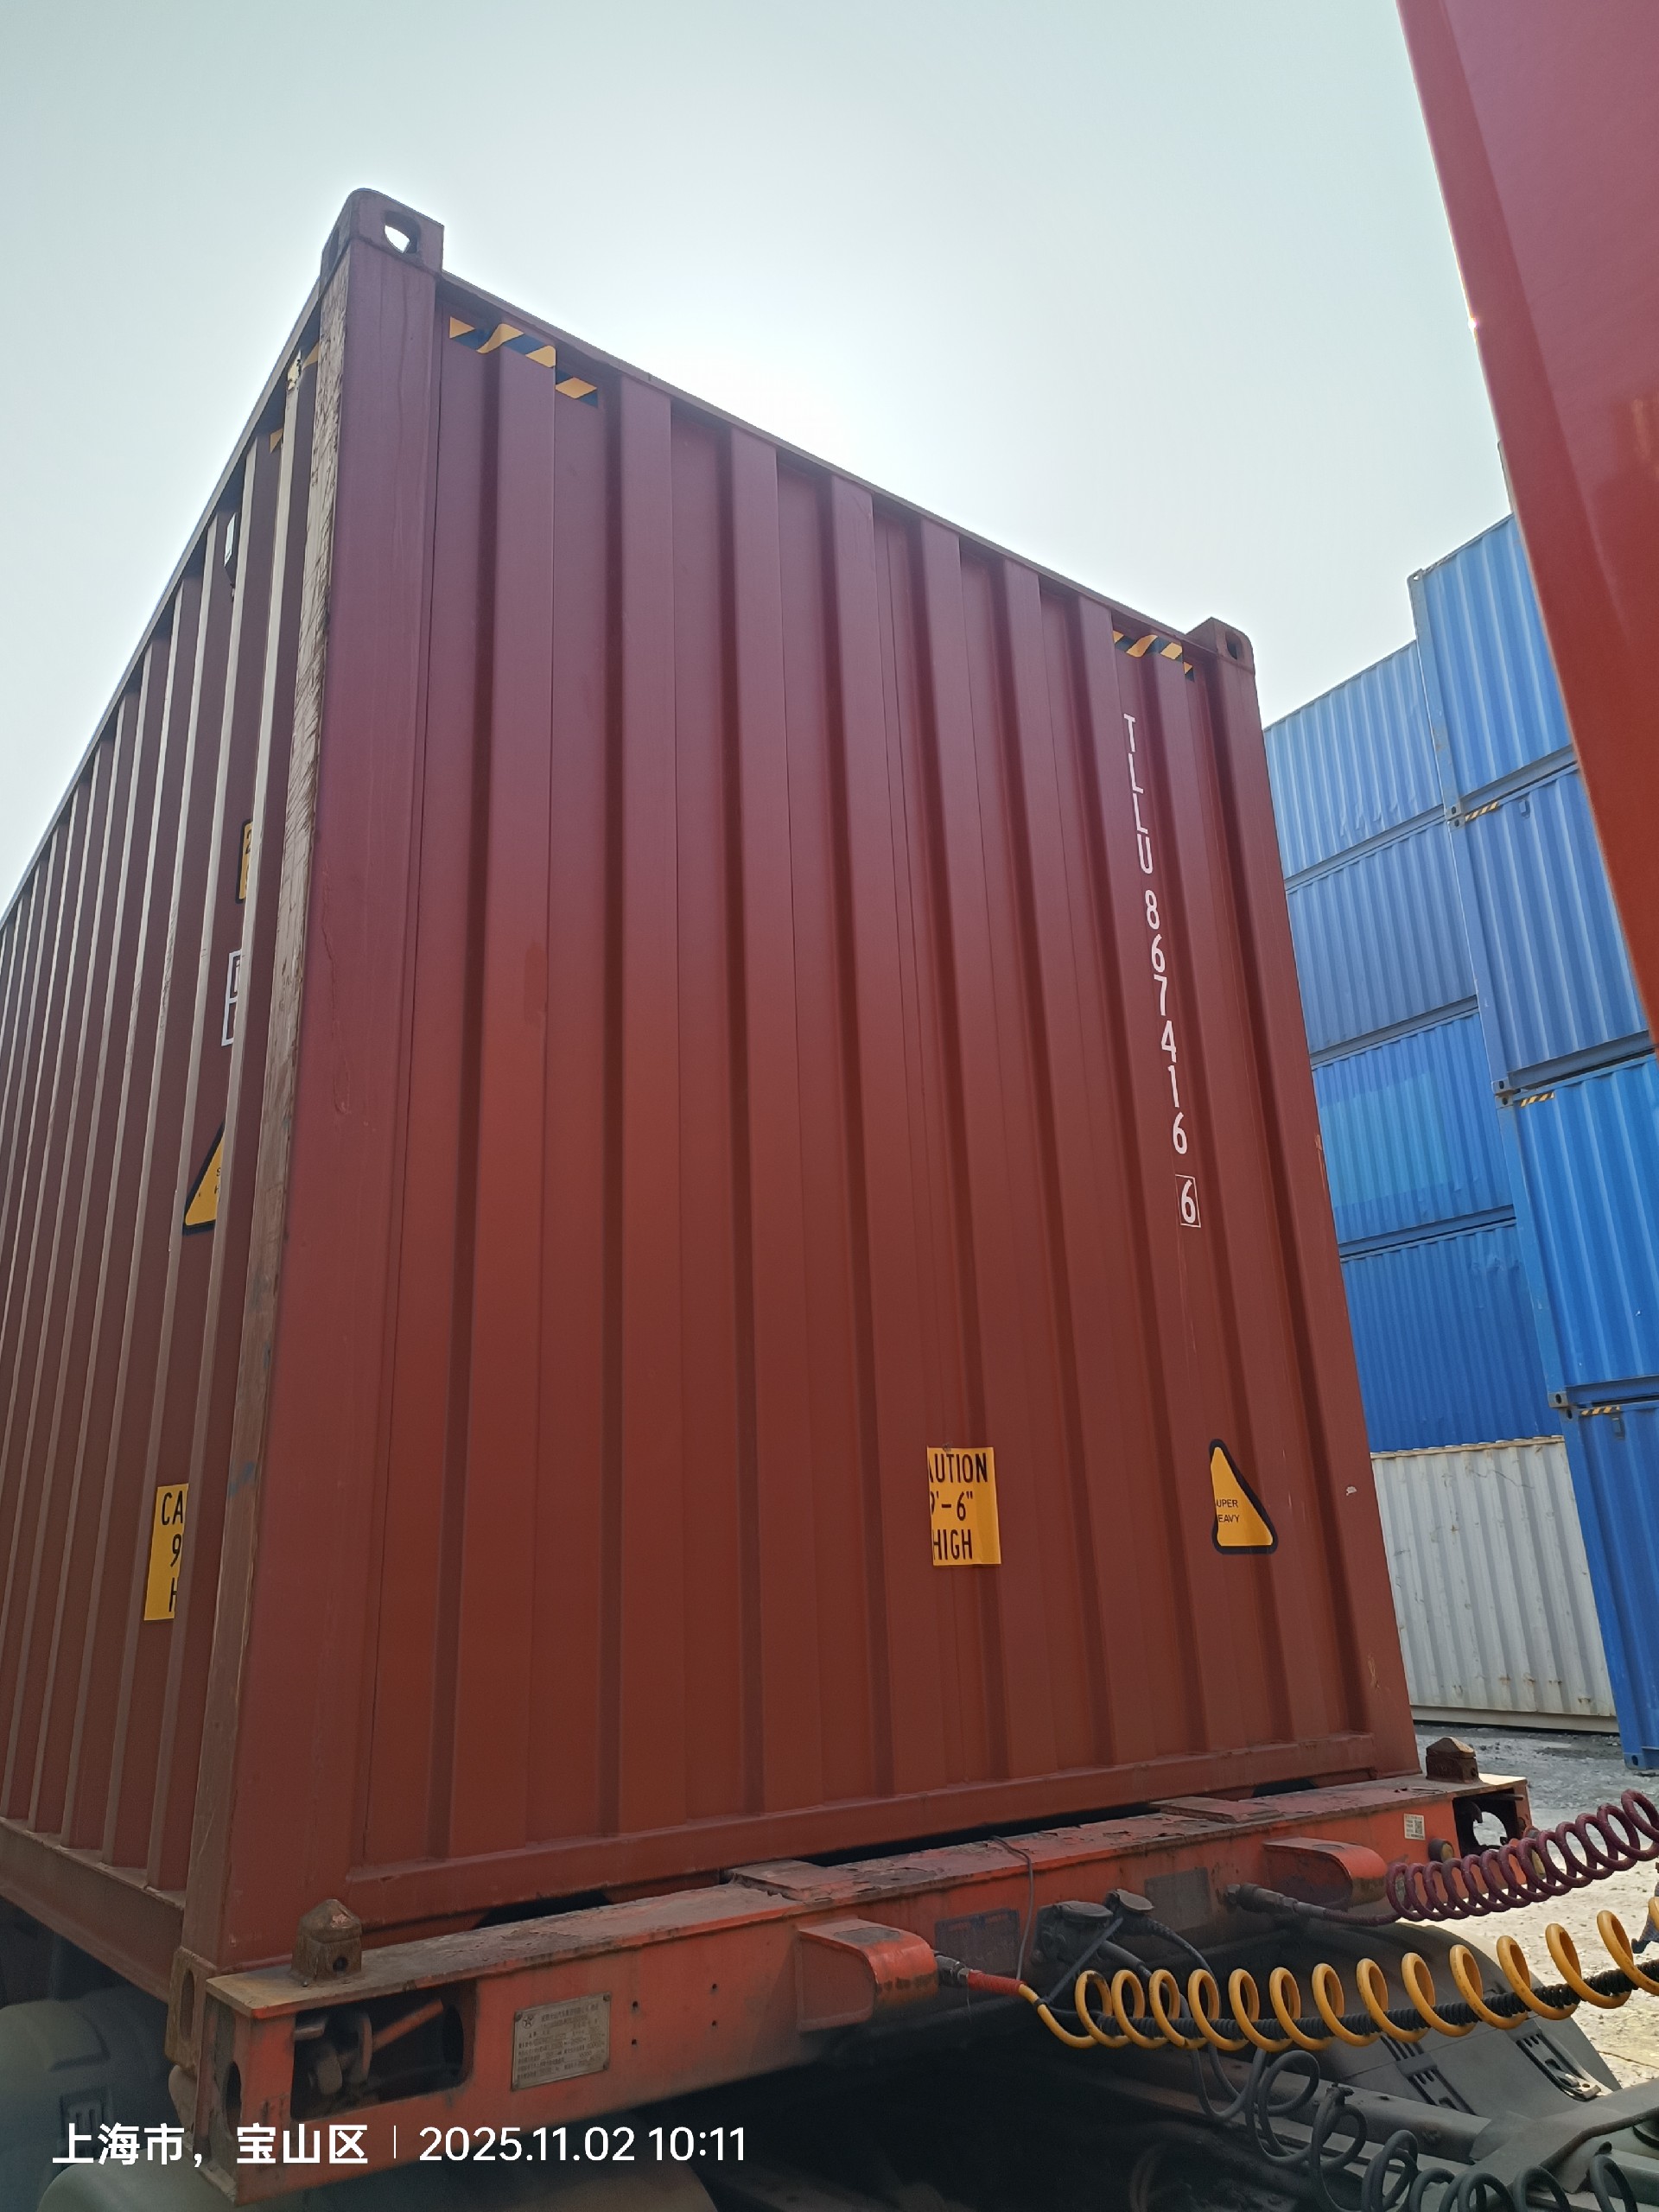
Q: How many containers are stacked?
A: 9